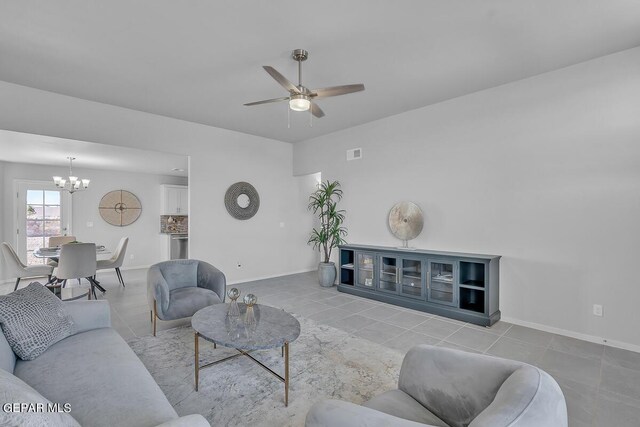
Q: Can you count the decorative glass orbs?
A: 2